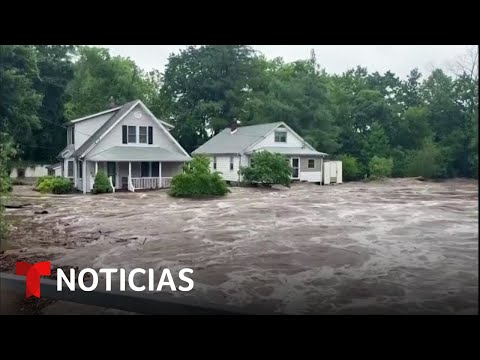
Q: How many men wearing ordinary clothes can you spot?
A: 0